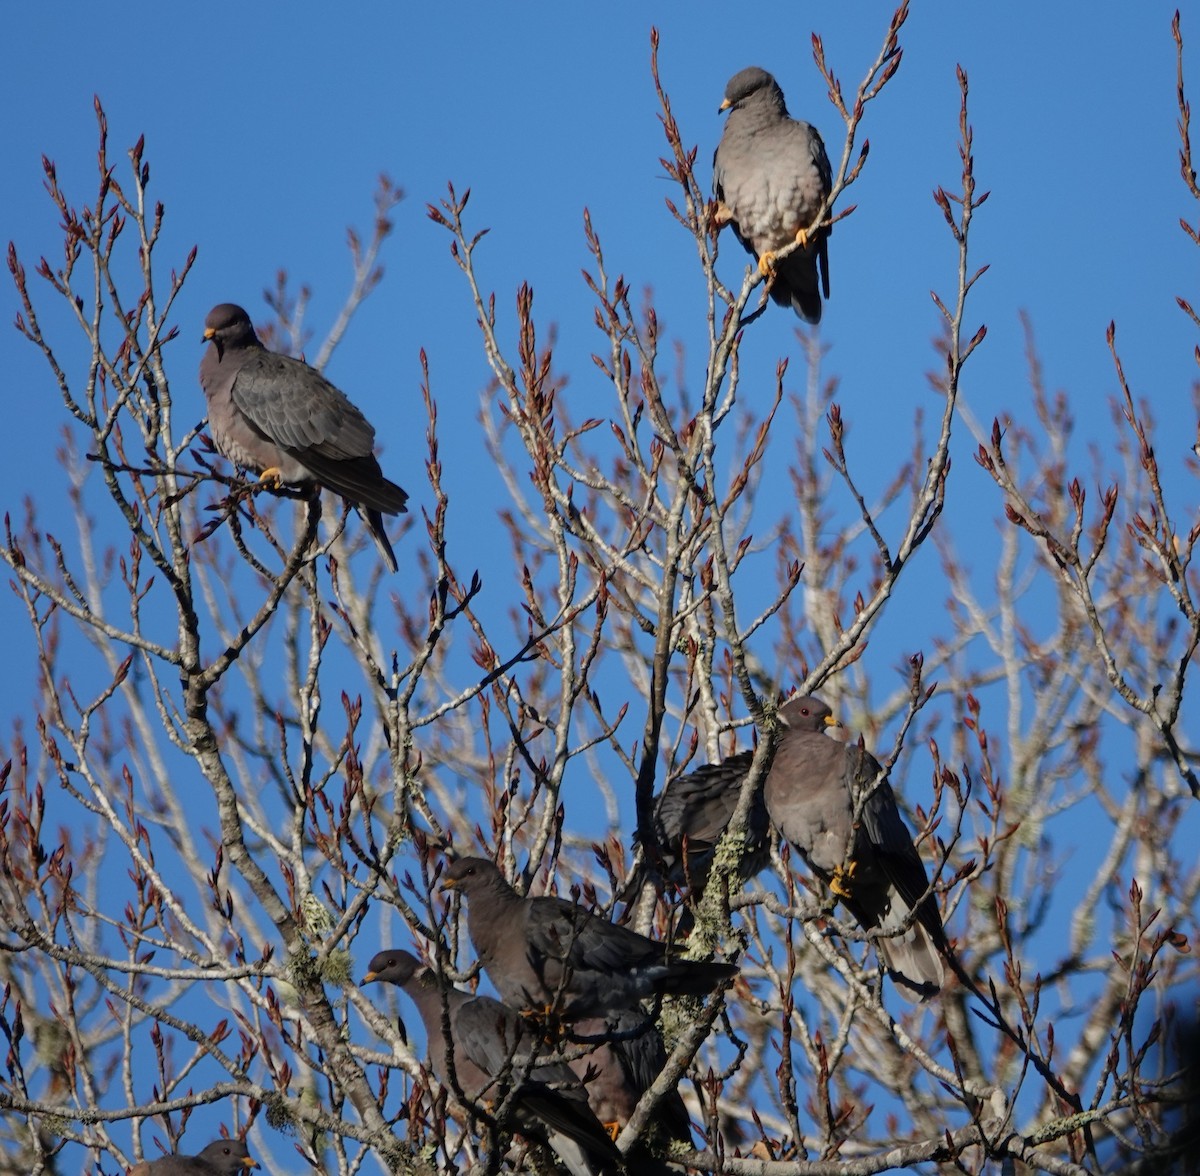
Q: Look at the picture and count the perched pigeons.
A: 8